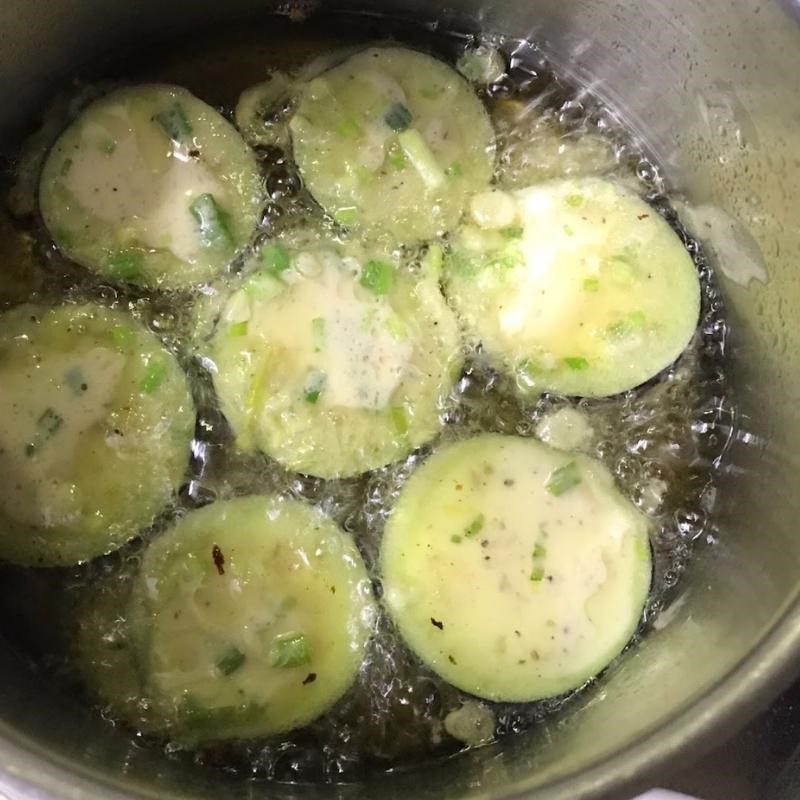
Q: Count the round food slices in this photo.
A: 7